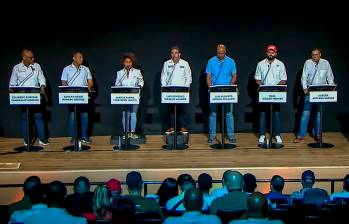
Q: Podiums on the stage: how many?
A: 7